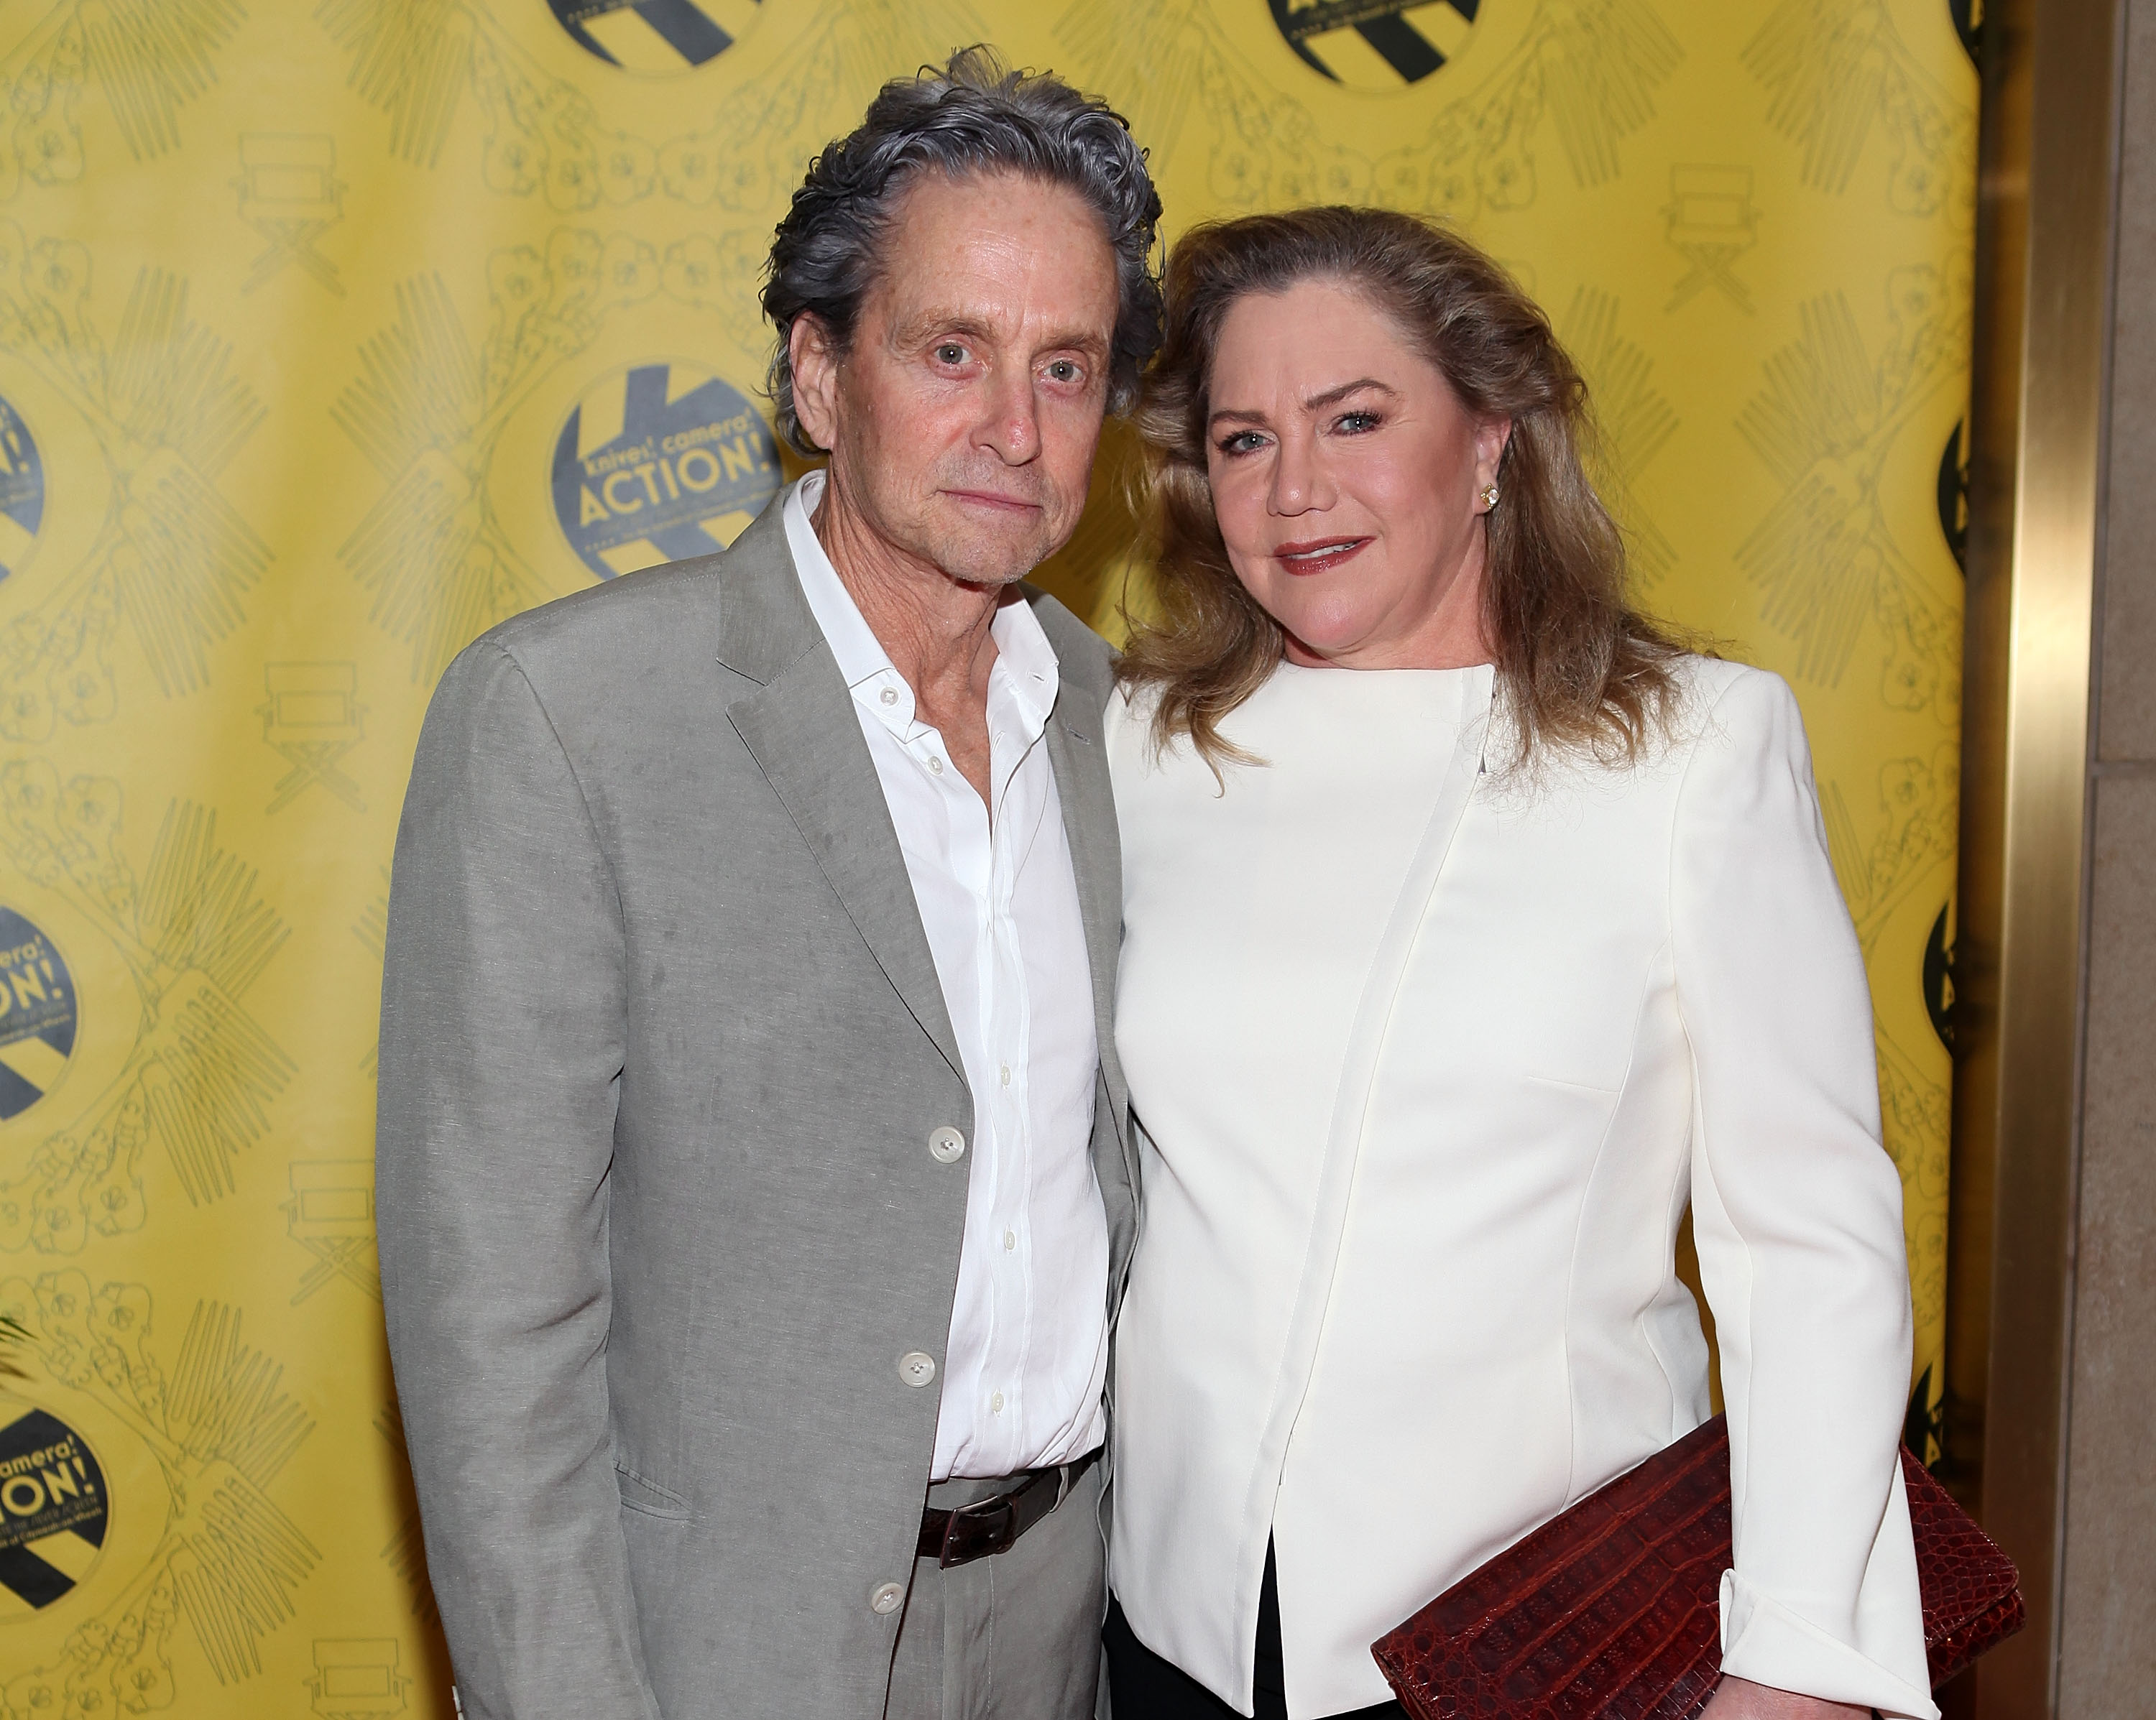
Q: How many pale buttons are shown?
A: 8